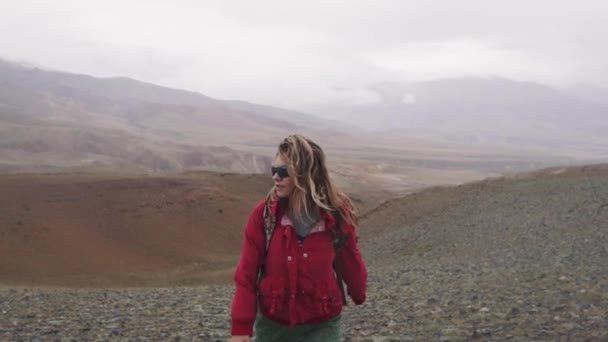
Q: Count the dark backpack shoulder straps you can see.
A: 2